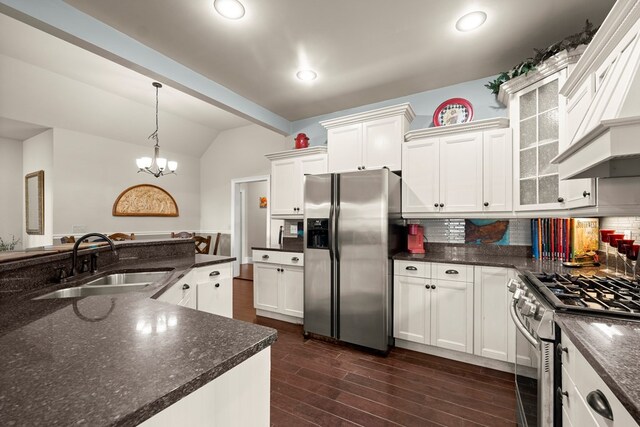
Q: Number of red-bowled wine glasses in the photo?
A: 4